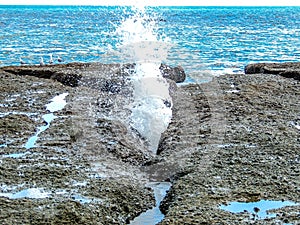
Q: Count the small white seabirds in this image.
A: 4